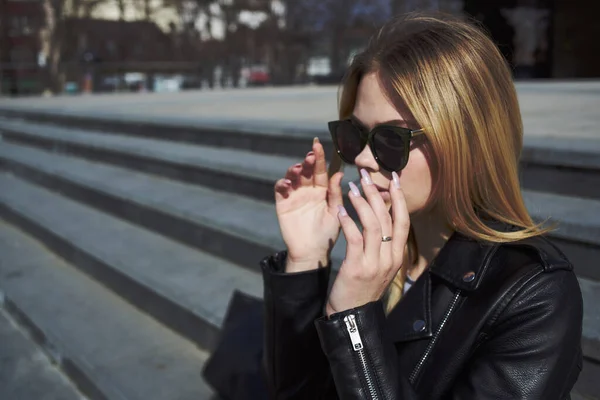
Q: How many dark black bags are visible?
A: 1